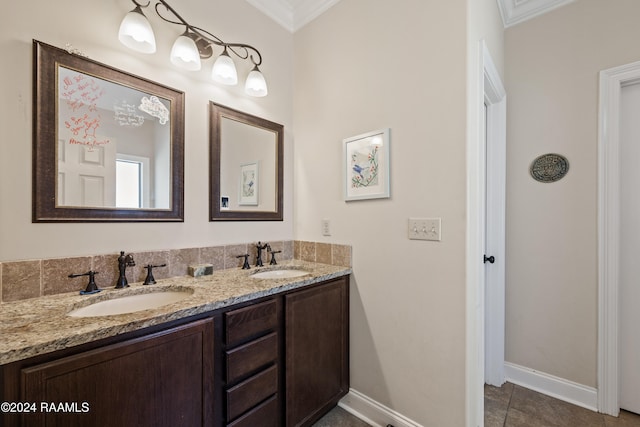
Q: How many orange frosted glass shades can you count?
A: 0